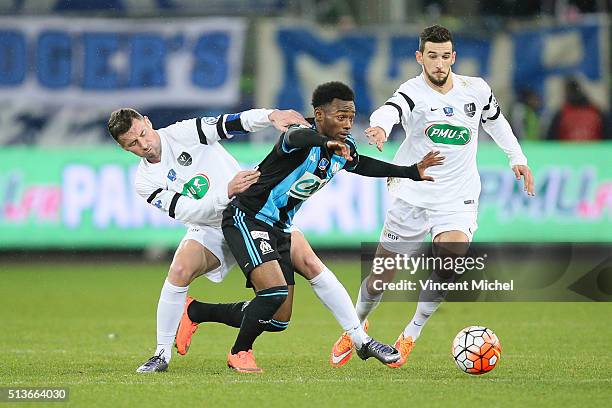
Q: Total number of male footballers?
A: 3